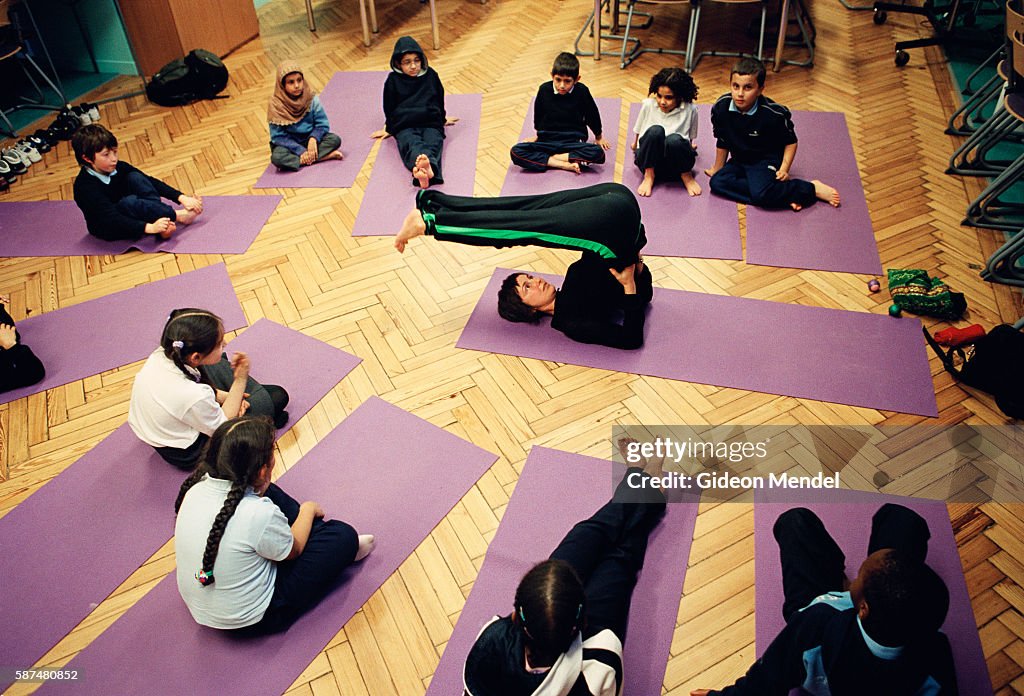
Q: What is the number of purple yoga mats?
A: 12